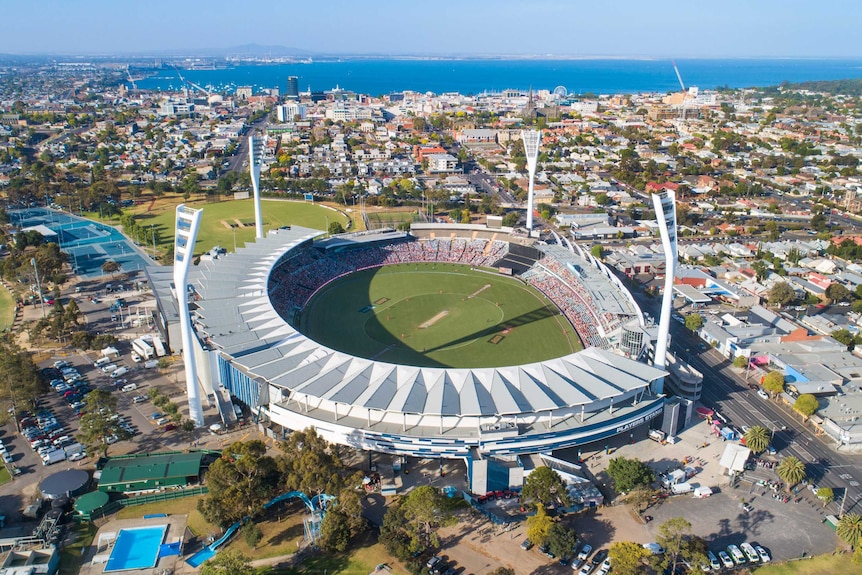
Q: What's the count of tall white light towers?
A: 4